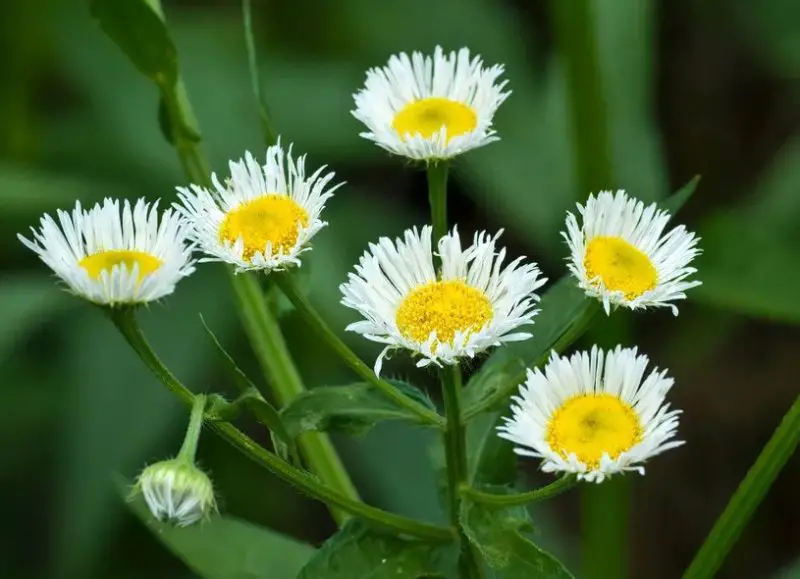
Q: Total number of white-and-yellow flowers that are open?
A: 6